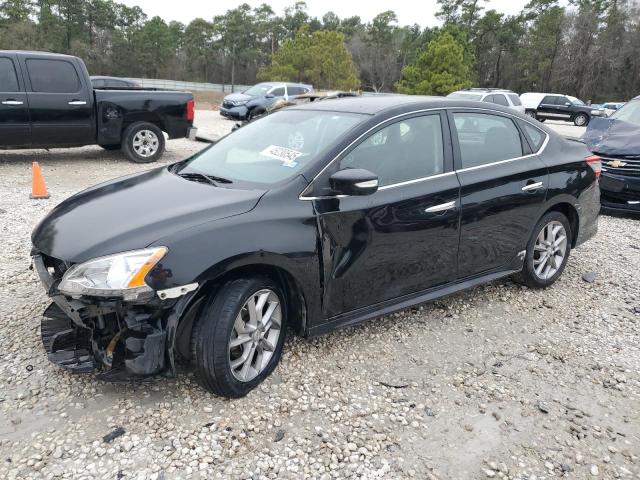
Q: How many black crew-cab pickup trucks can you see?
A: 1